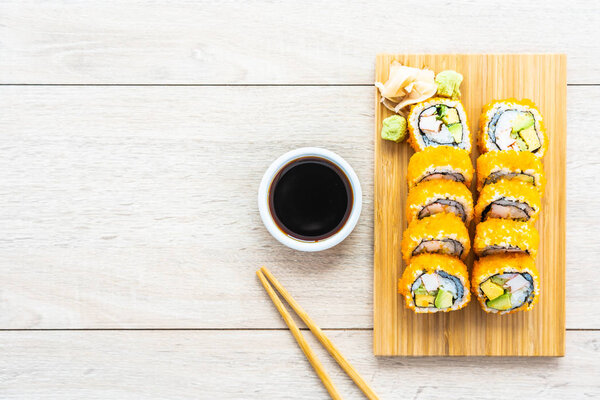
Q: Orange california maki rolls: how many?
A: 10